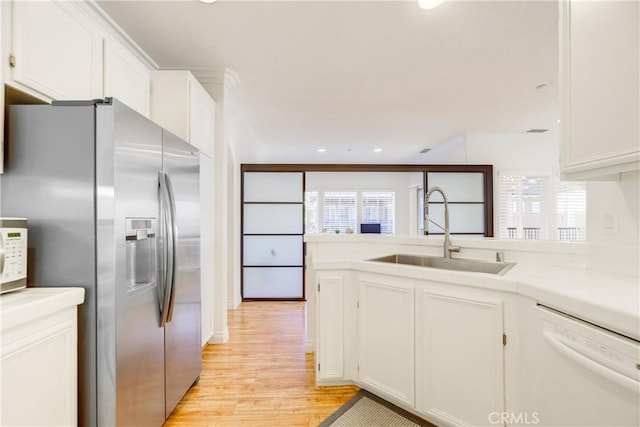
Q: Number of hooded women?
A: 0